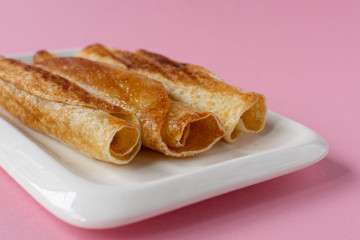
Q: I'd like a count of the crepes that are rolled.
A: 3